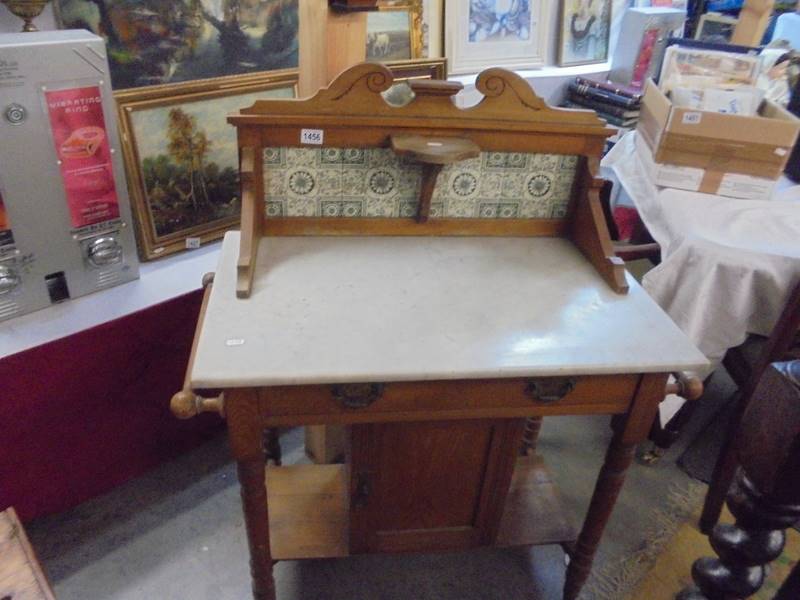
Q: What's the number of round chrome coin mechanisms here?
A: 2